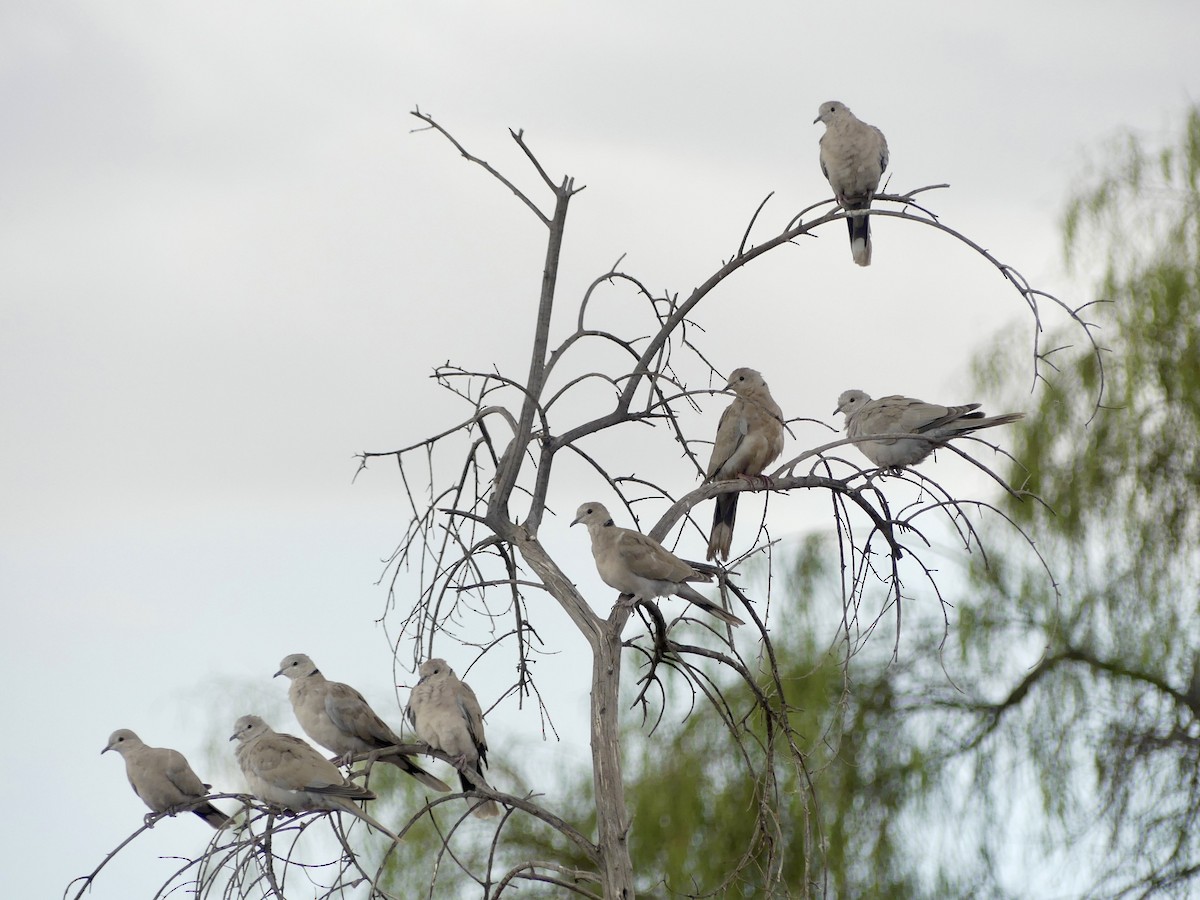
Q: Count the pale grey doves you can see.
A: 8